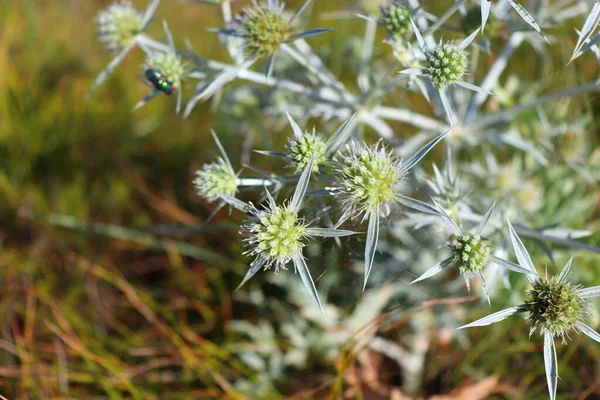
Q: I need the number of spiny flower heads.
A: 11